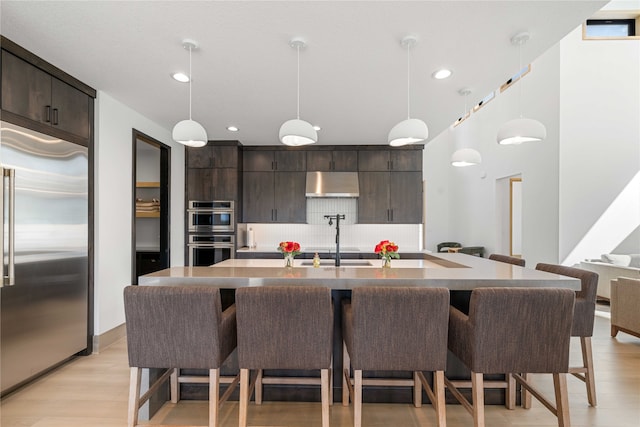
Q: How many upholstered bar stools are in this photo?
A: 6